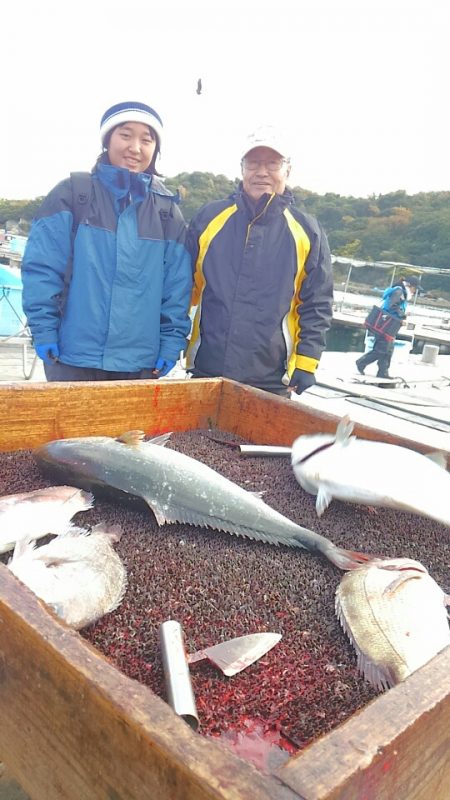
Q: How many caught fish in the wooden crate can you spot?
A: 5